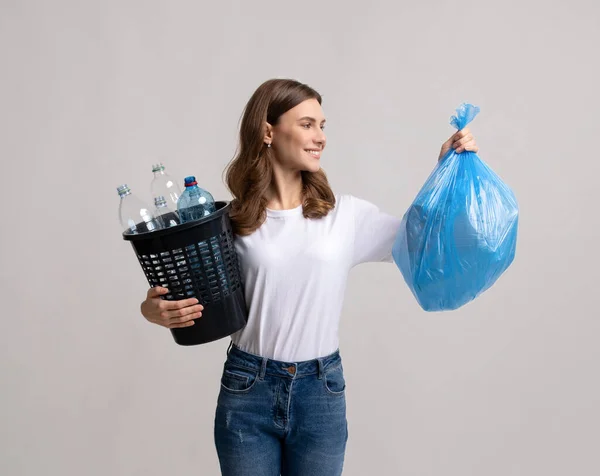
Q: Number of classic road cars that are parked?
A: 0